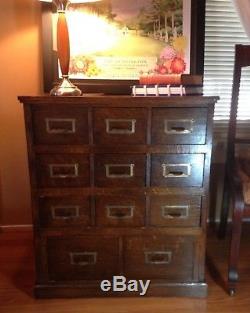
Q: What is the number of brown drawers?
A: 11